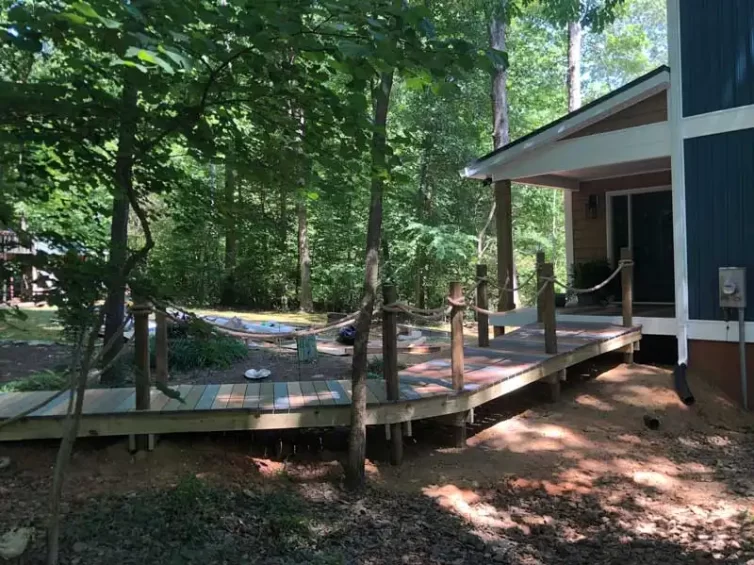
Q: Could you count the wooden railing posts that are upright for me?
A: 8